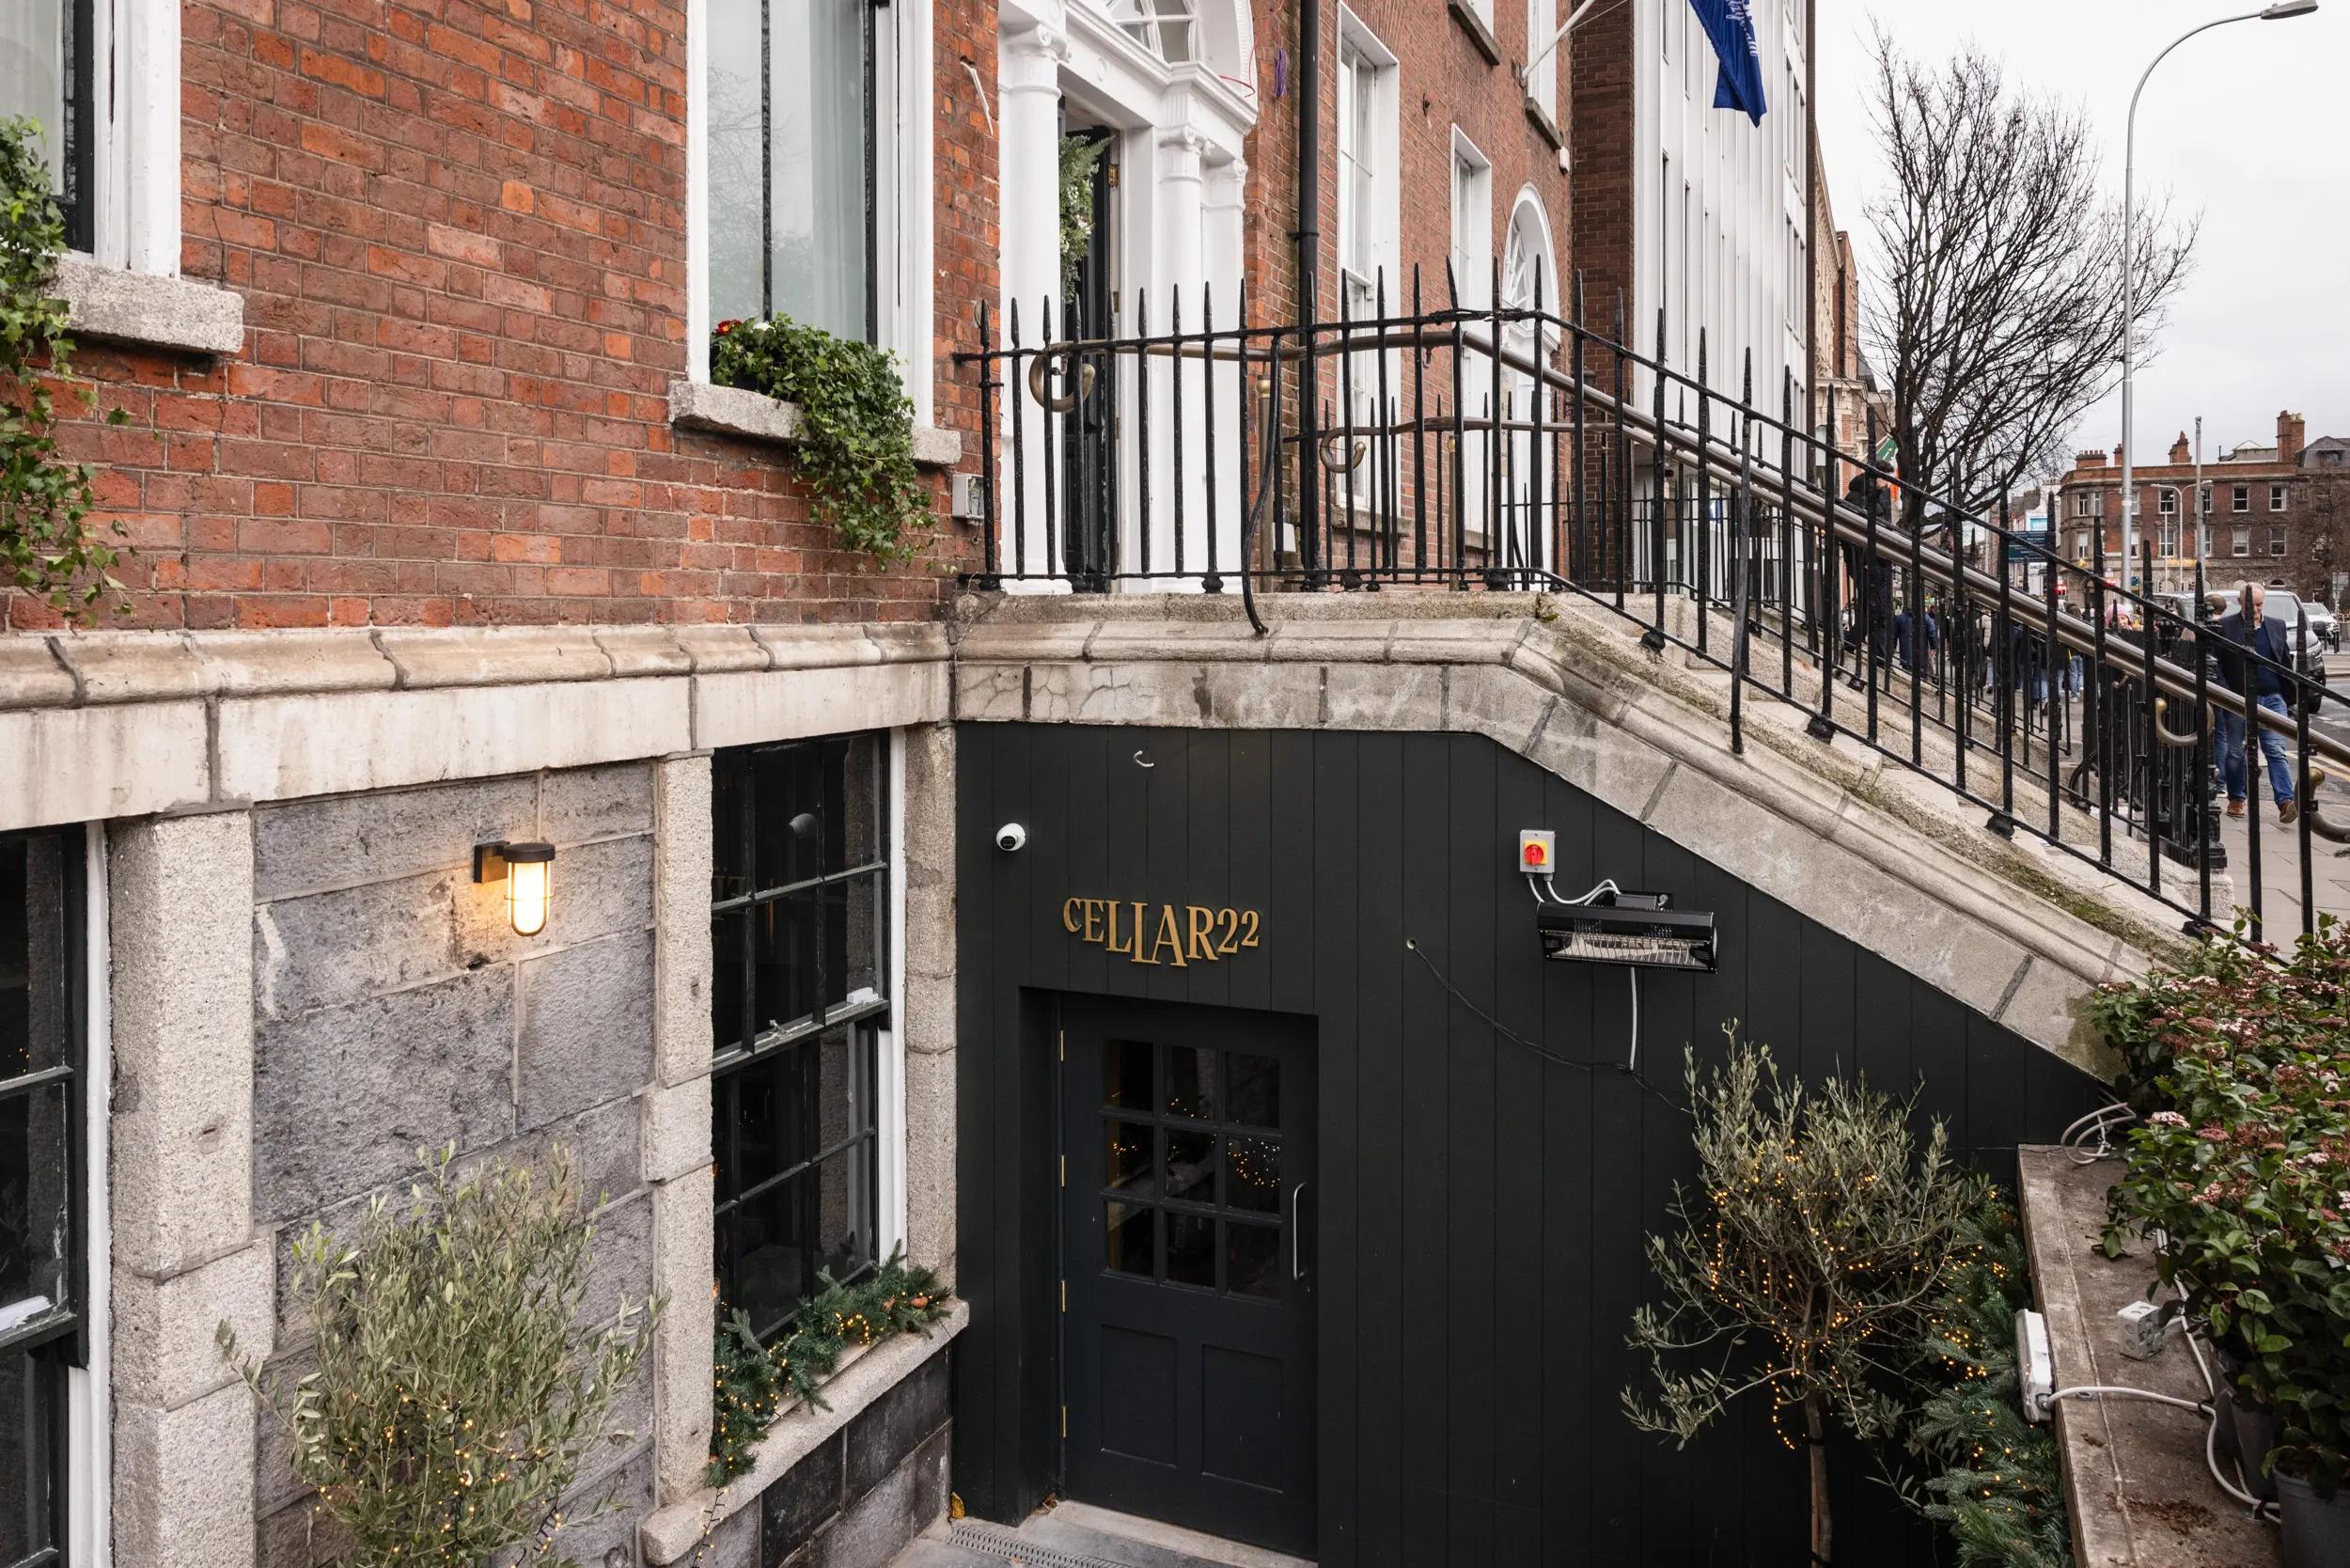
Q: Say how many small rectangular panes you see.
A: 9